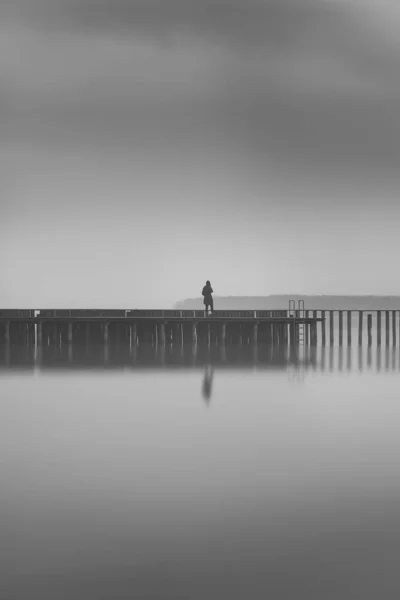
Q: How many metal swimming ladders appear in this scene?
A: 1